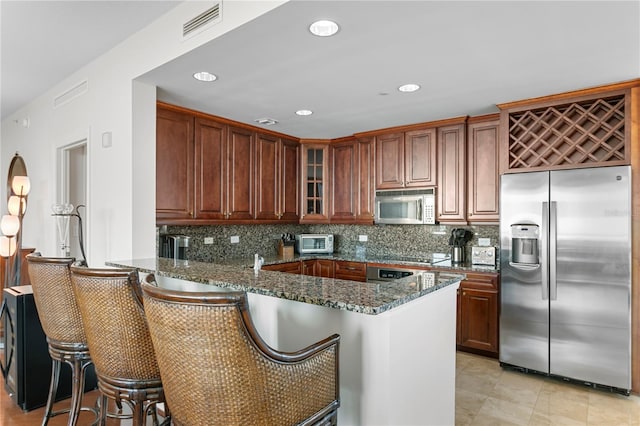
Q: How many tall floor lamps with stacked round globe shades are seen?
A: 1